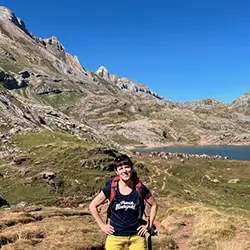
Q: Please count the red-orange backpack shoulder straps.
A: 2